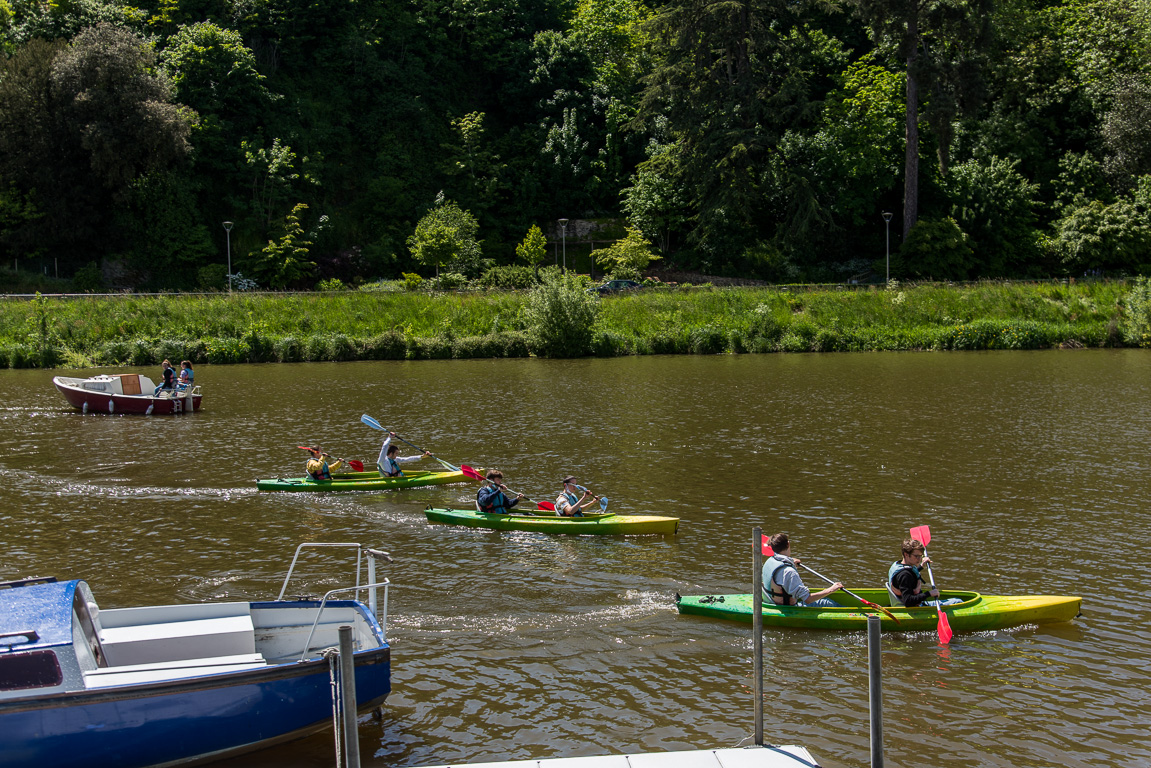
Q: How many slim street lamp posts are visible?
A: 3